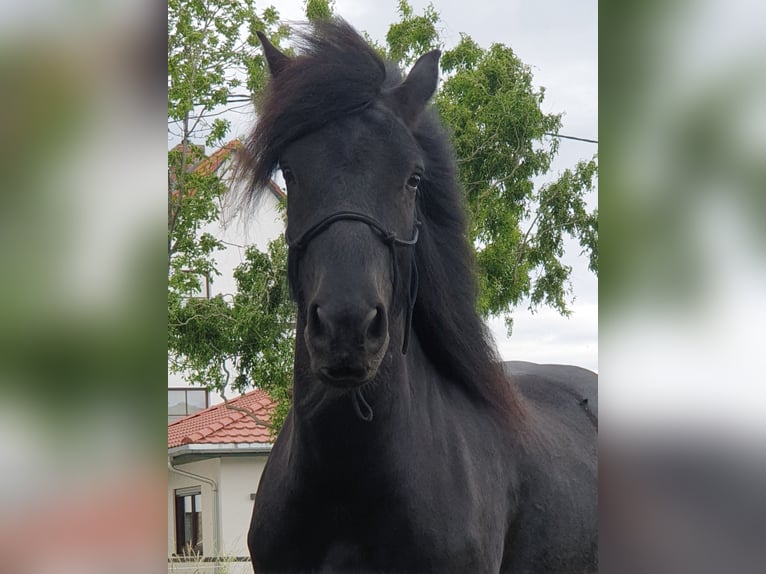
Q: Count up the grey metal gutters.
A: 1